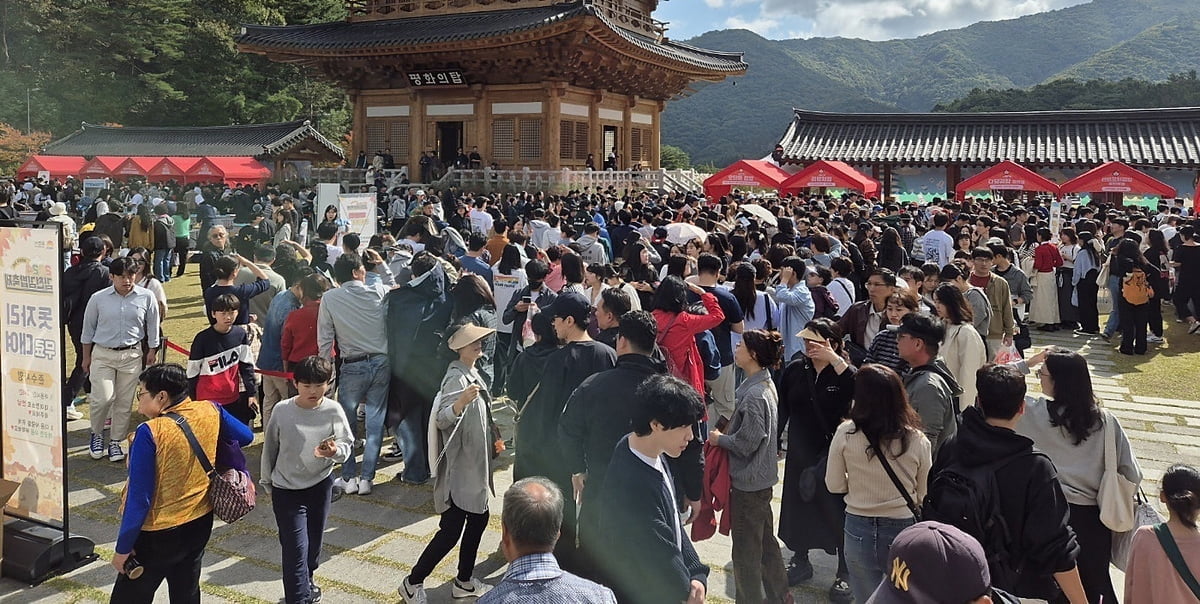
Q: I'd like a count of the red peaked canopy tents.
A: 9